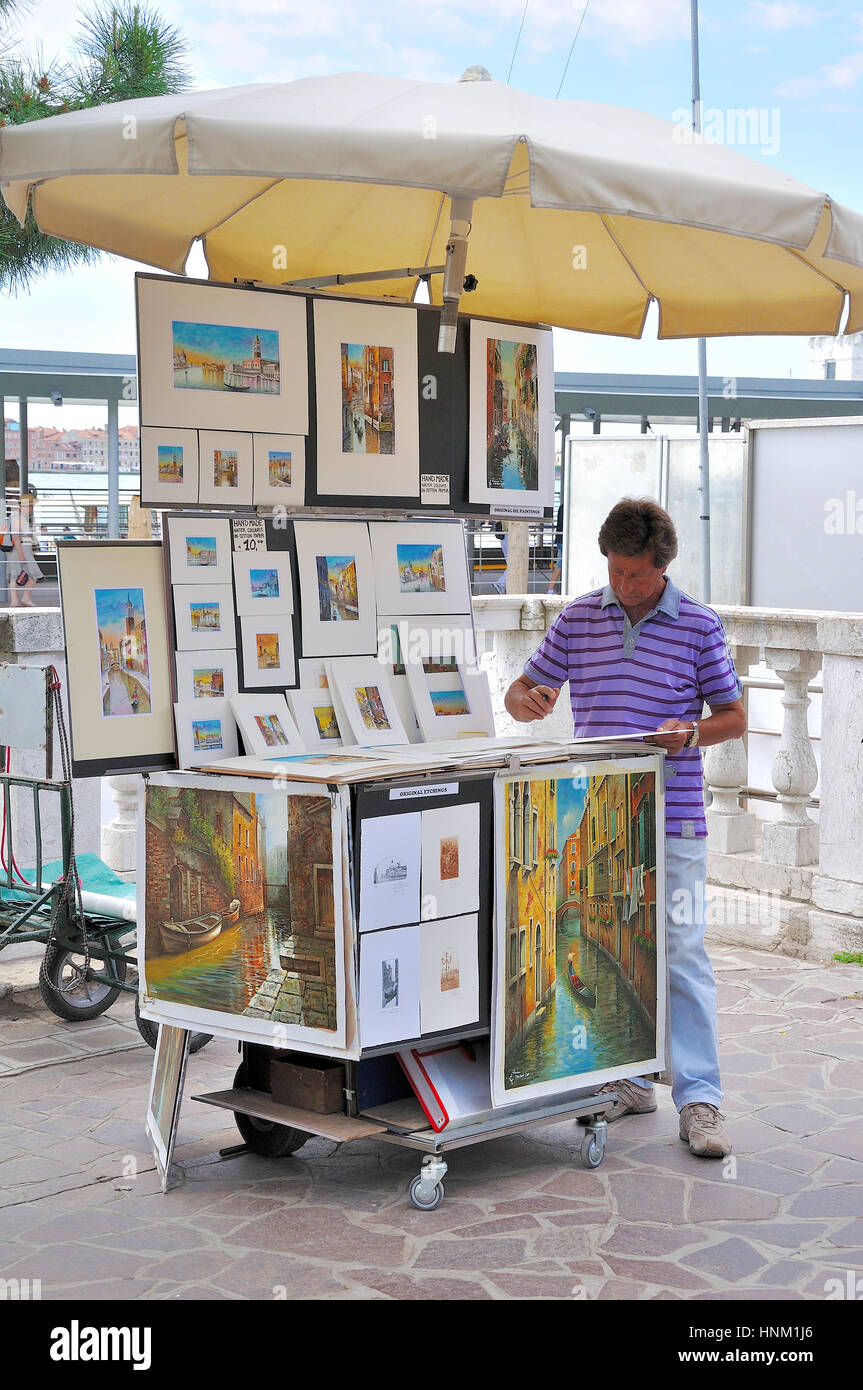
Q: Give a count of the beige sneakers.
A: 2